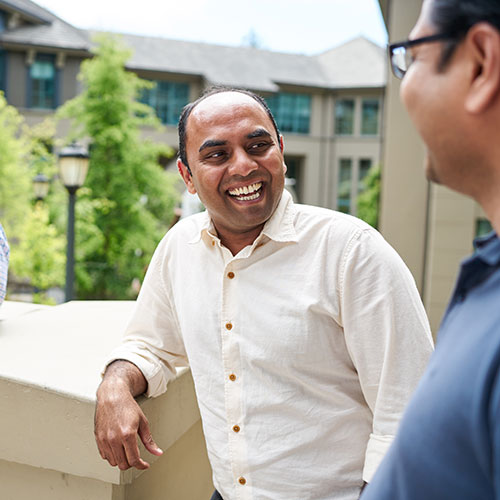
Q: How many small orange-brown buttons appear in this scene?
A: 5